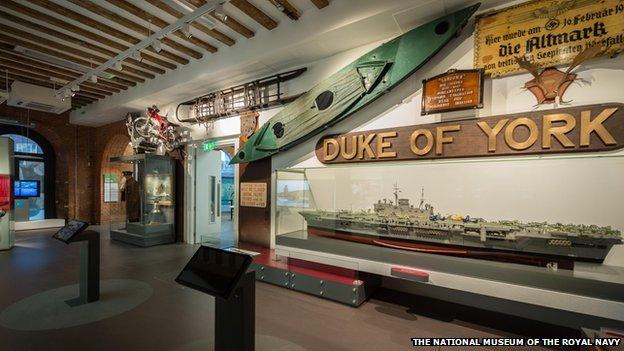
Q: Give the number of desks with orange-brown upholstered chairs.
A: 0